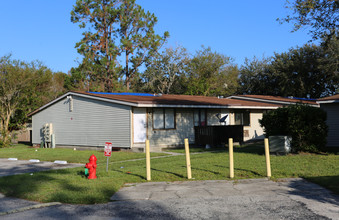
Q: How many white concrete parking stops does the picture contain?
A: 3